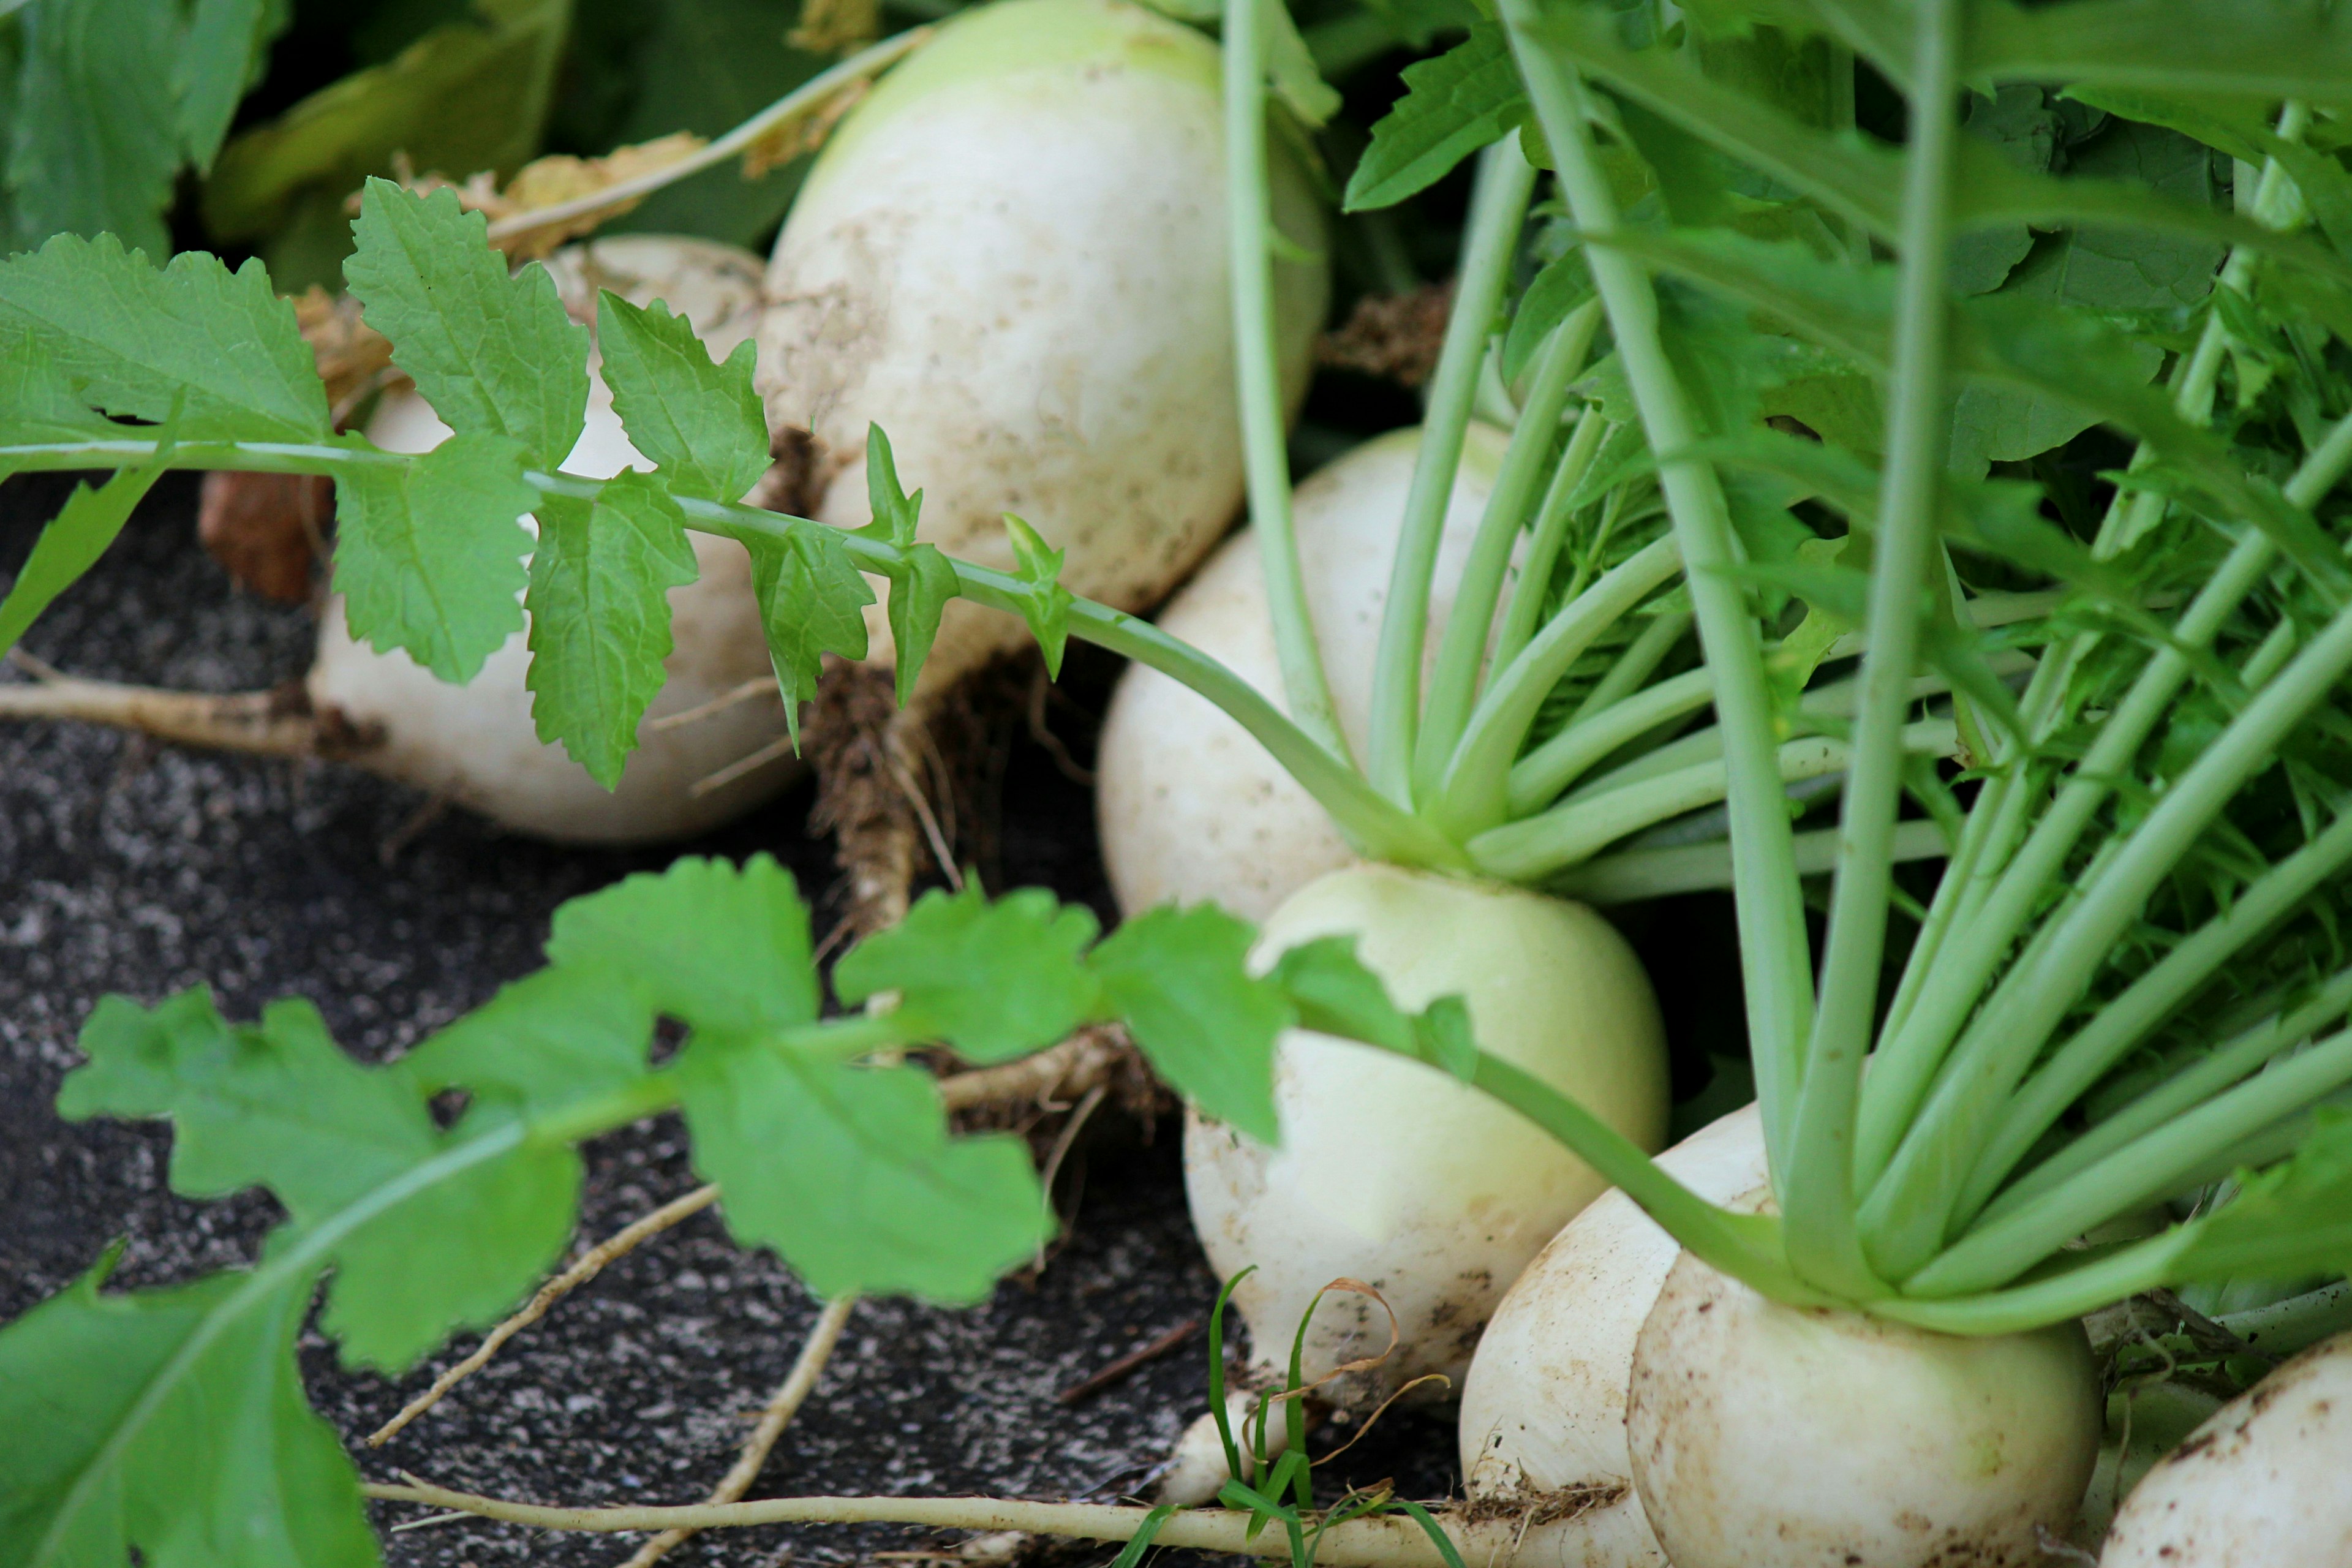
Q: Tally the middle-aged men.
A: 0